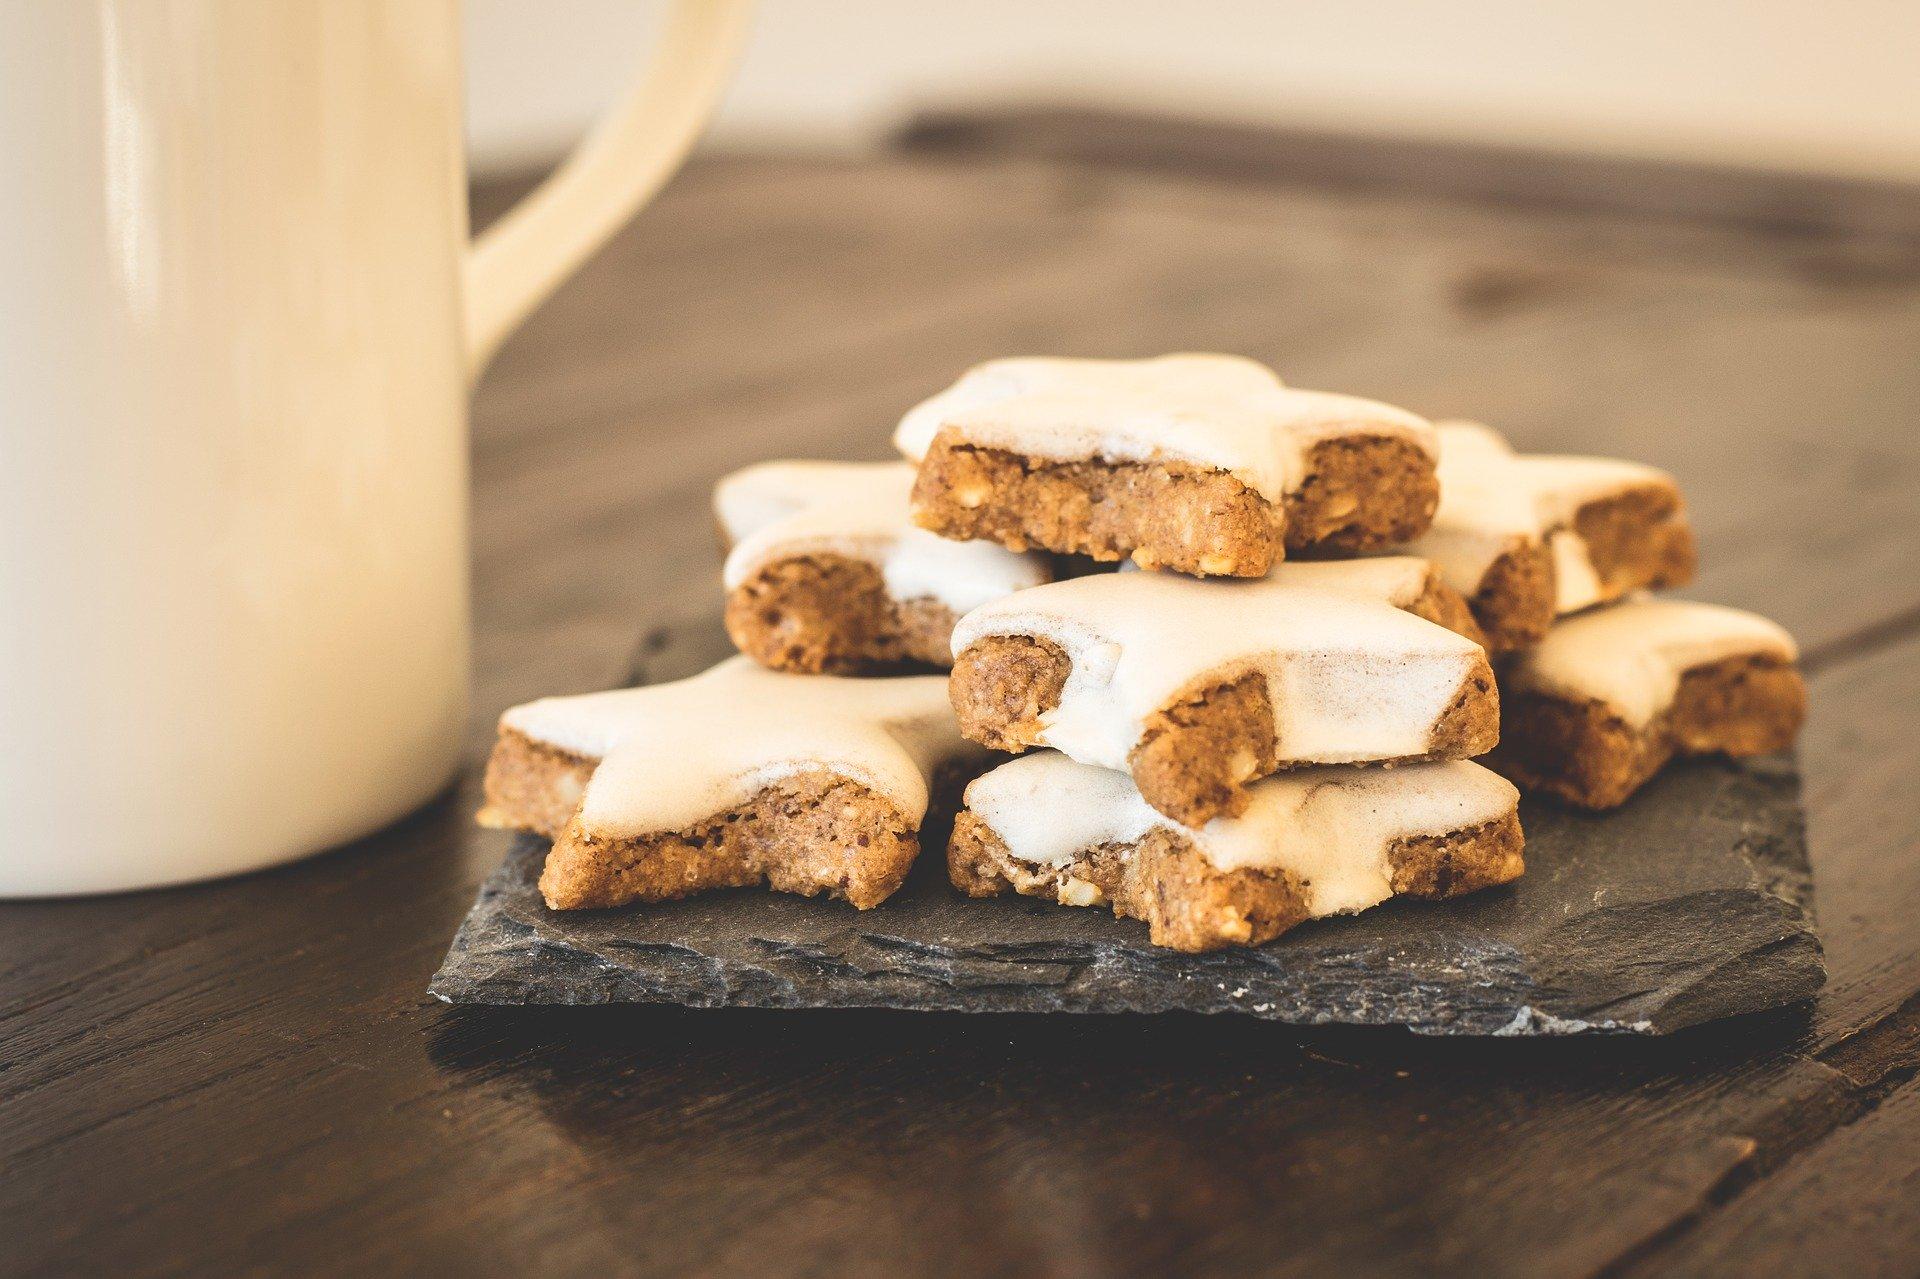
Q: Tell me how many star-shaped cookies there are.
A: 7